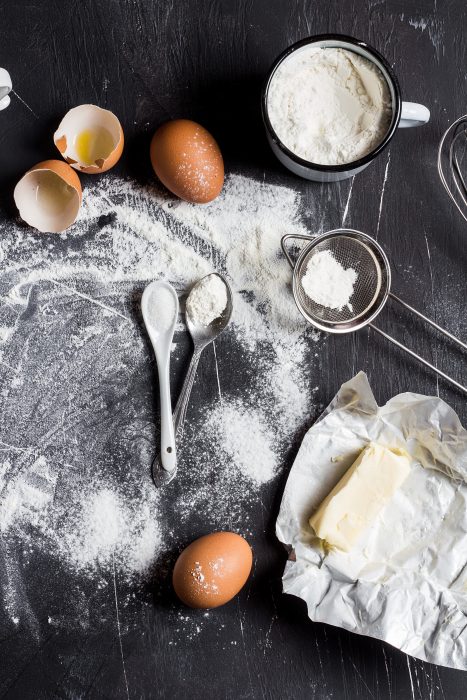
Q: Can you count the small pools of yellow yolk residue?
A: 1